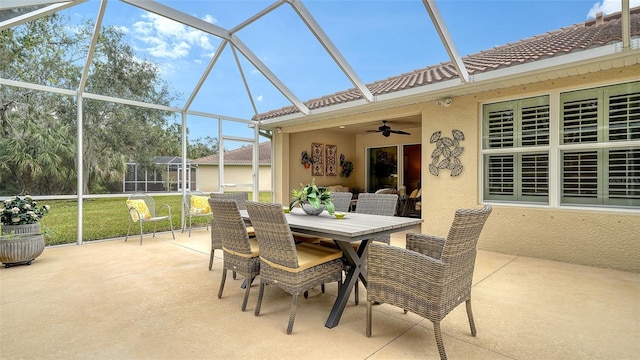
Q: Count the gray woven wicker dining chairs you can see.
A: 6